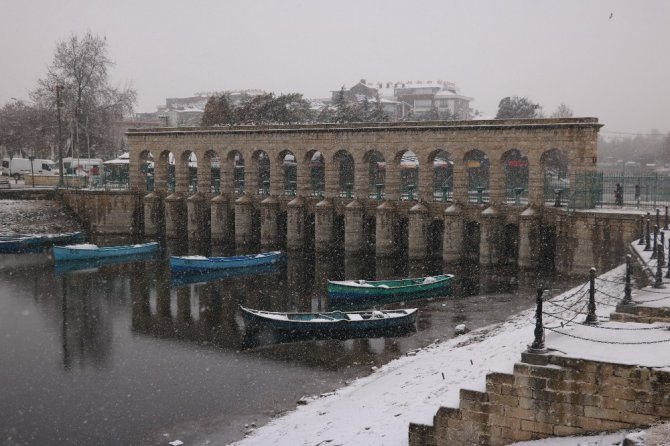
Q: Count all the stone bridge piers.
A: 14